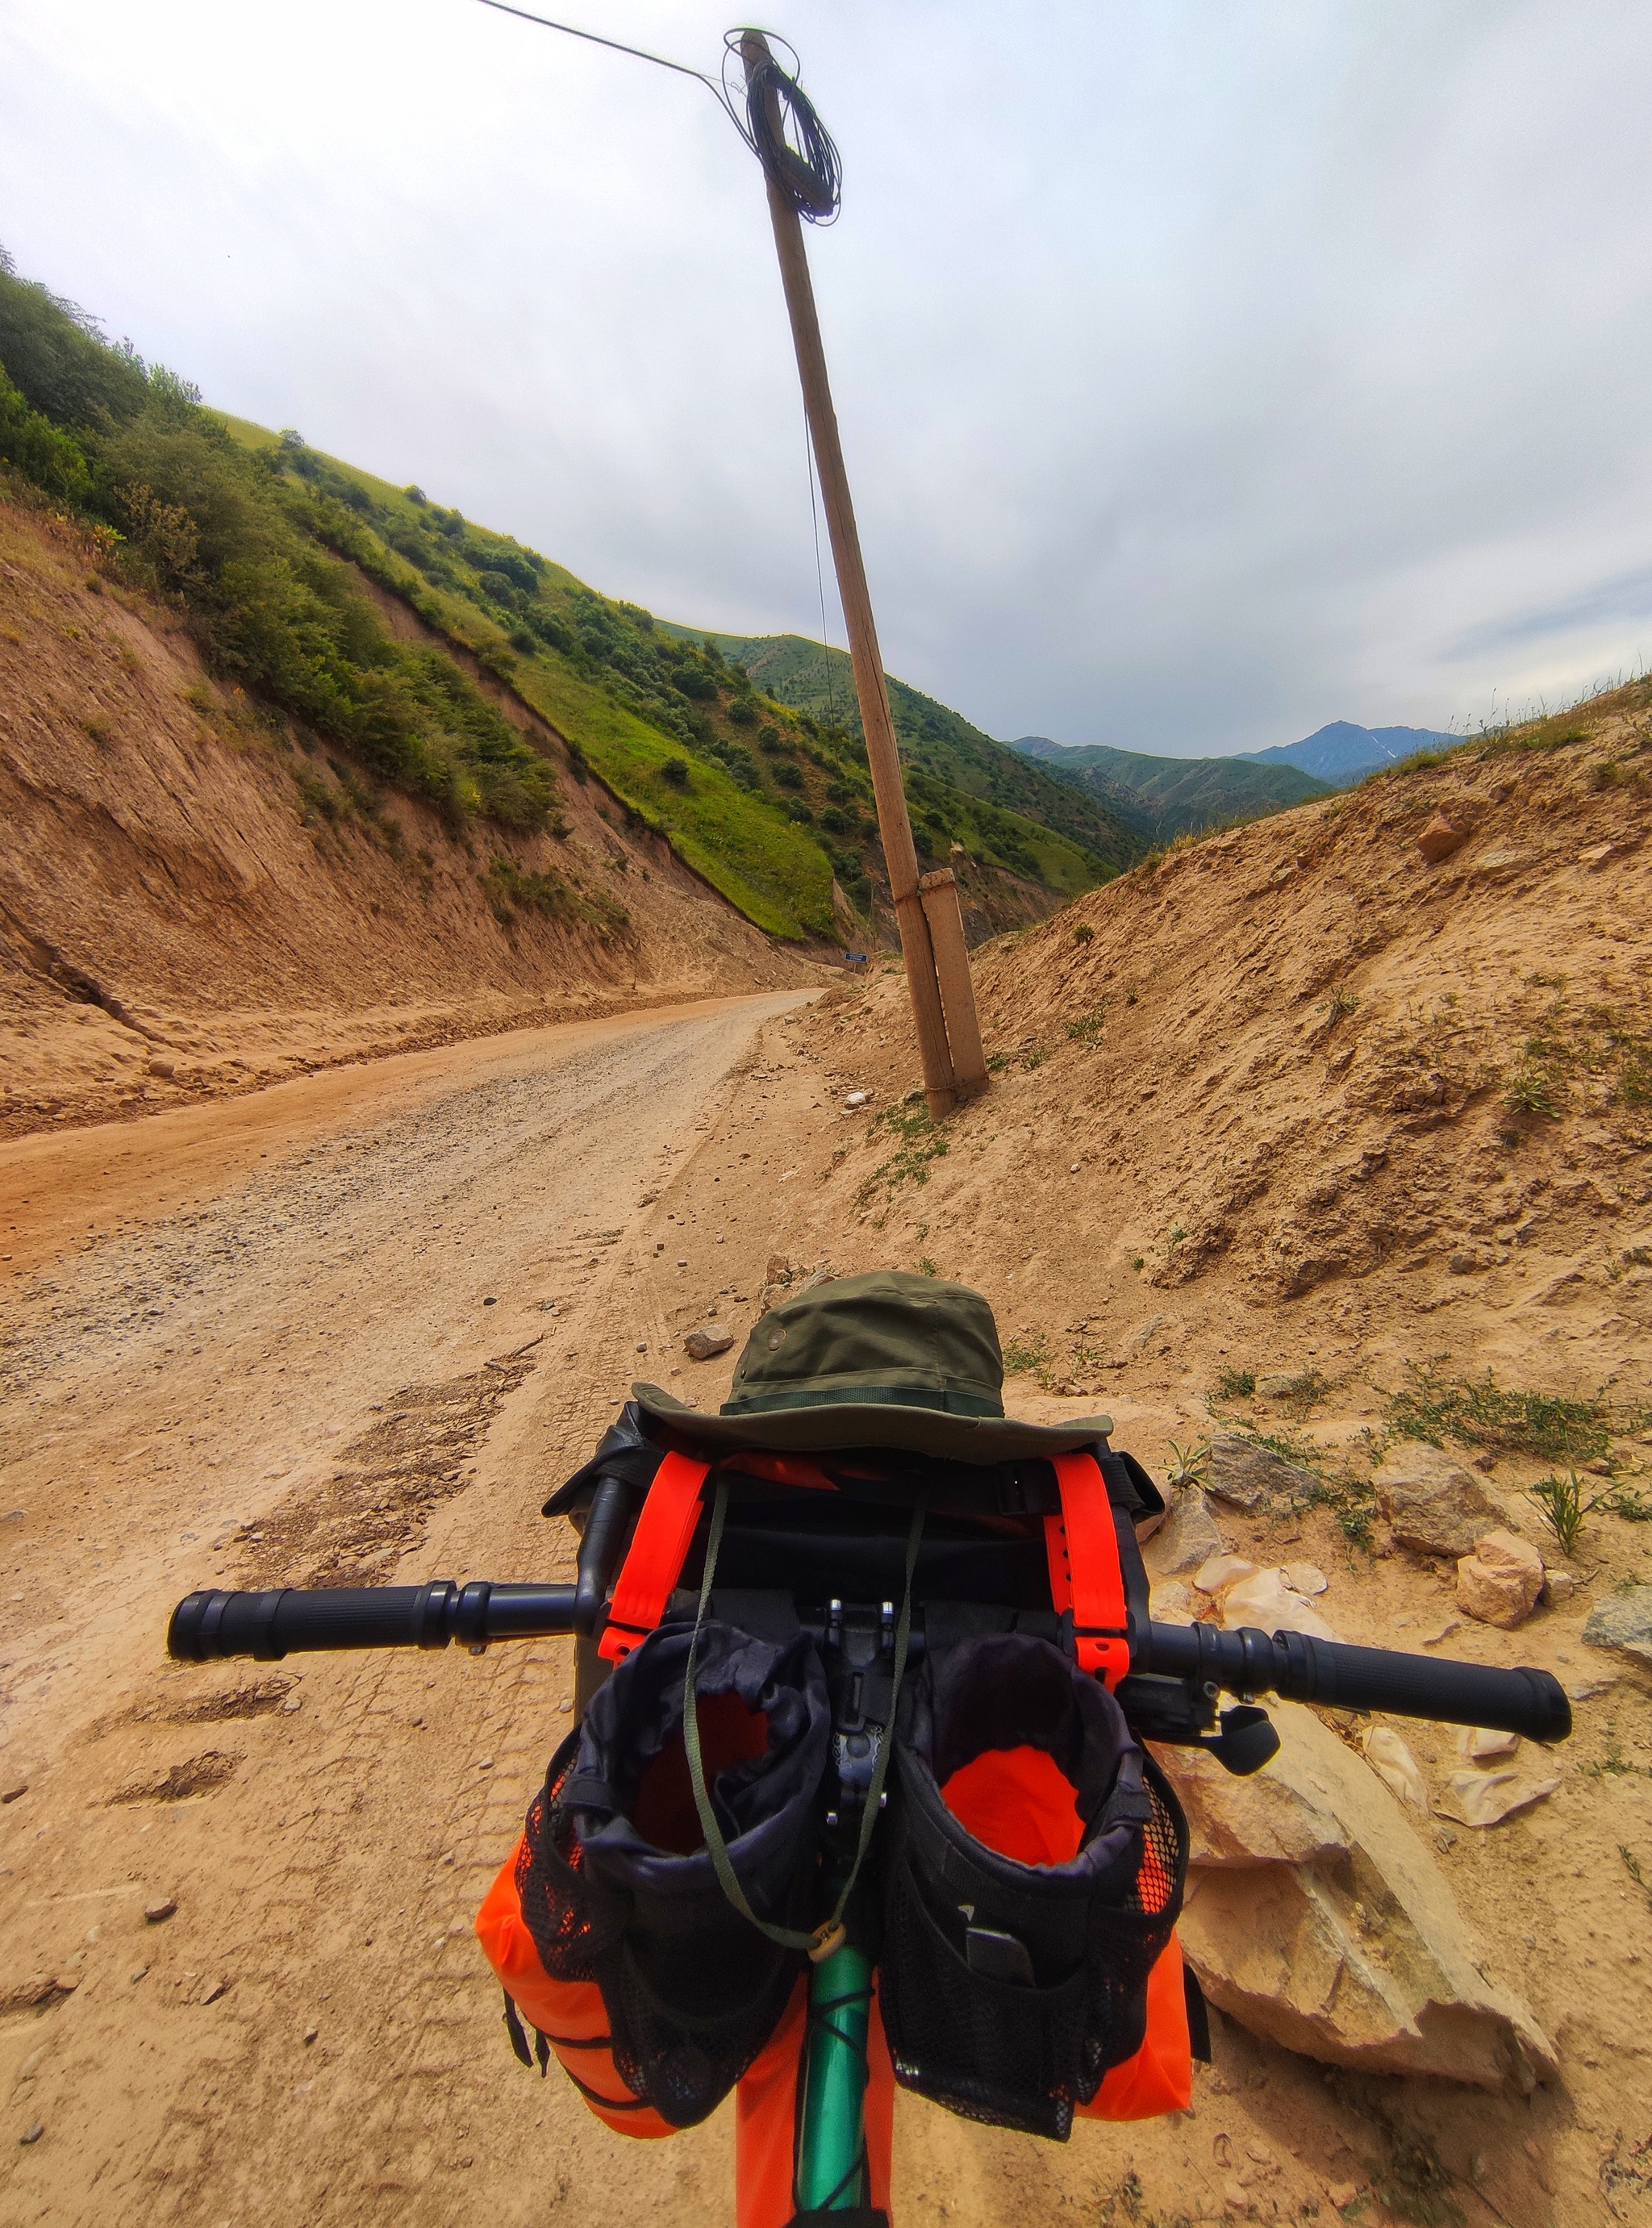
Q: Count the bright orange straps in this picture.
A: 2